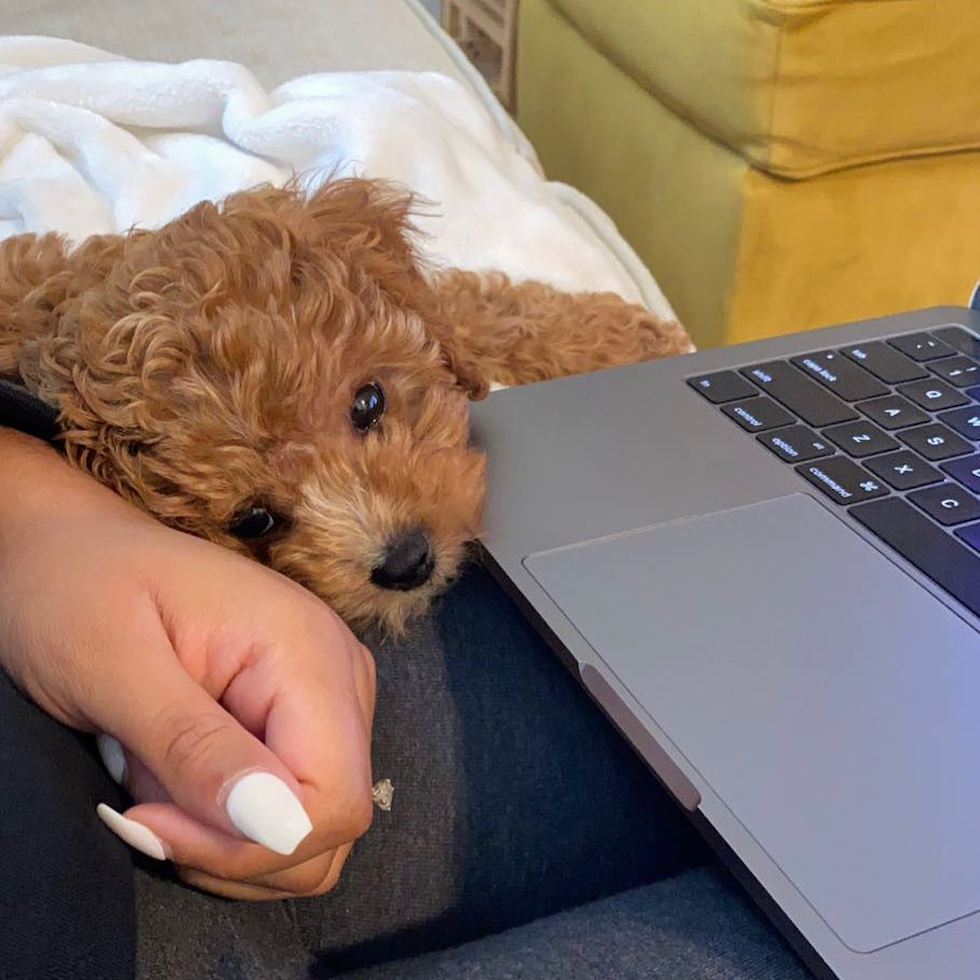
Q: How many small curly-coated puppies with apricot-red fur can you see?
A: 1